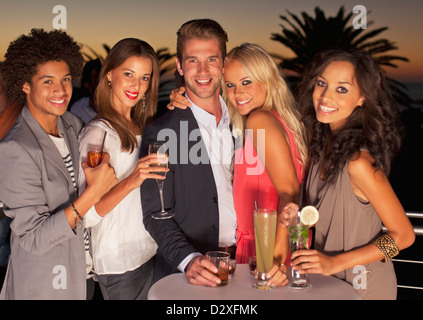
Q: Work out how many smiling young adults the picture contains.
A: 5